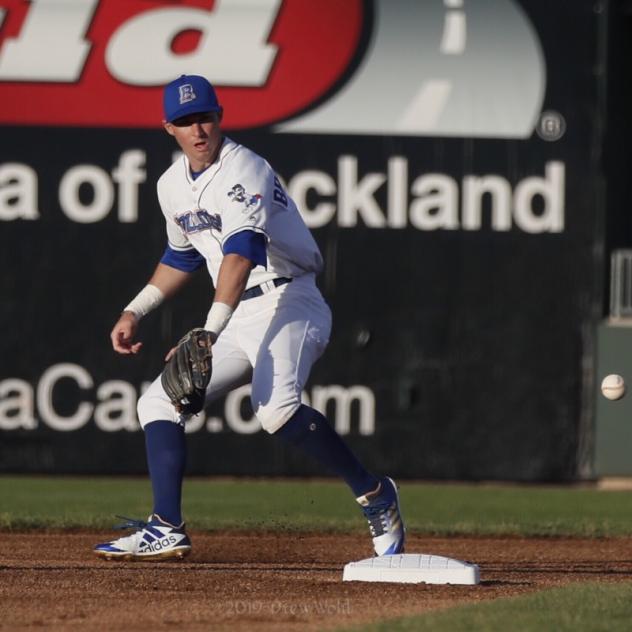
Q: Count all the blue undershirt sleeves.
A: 2